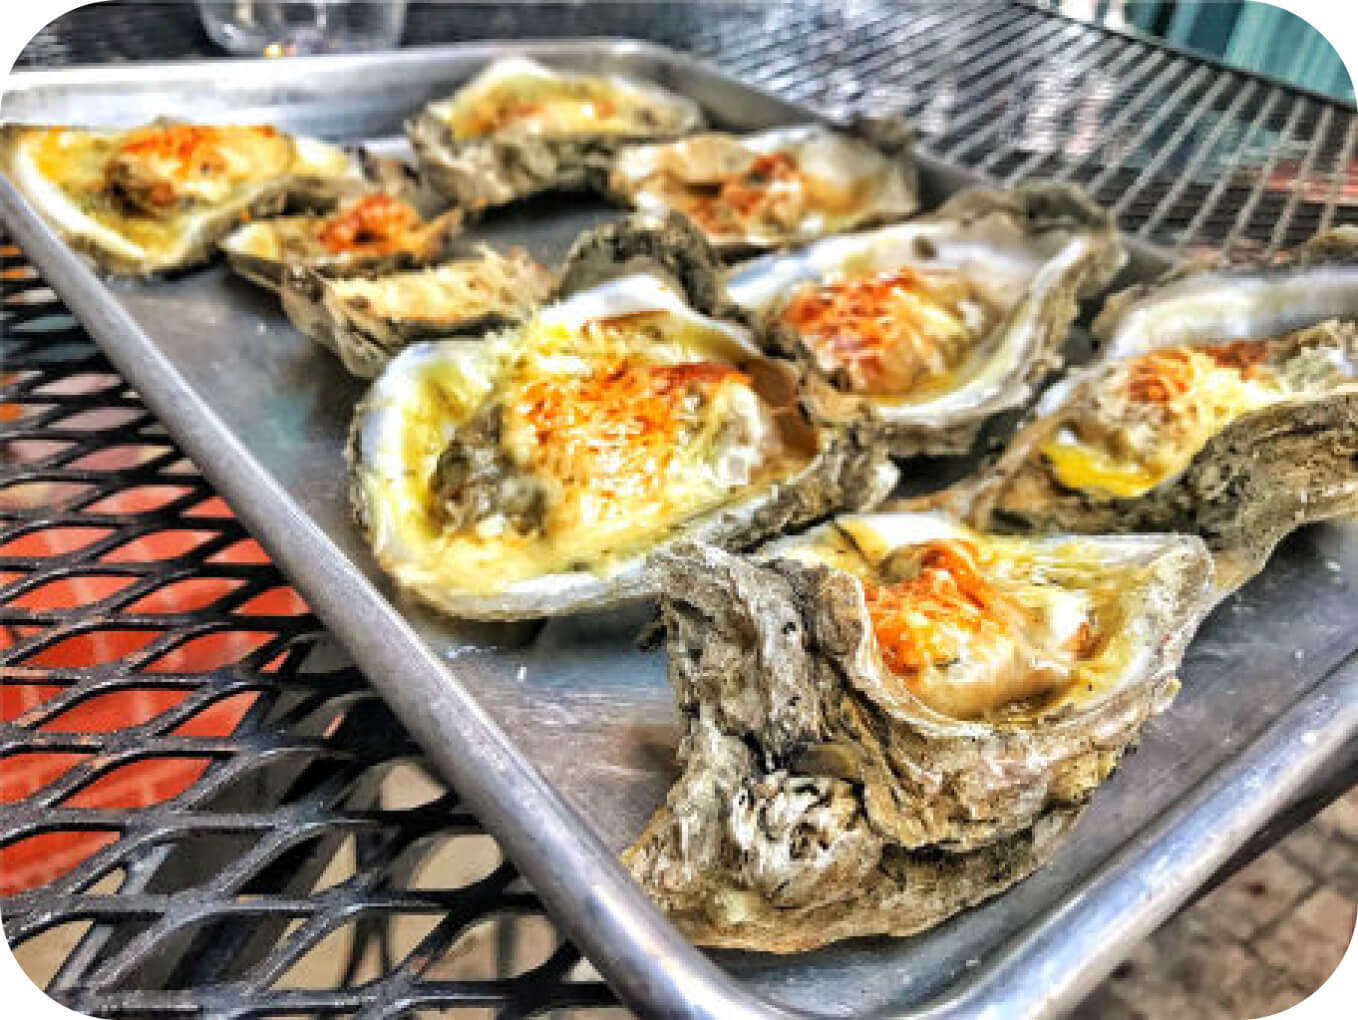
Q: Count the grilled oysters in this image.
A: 9